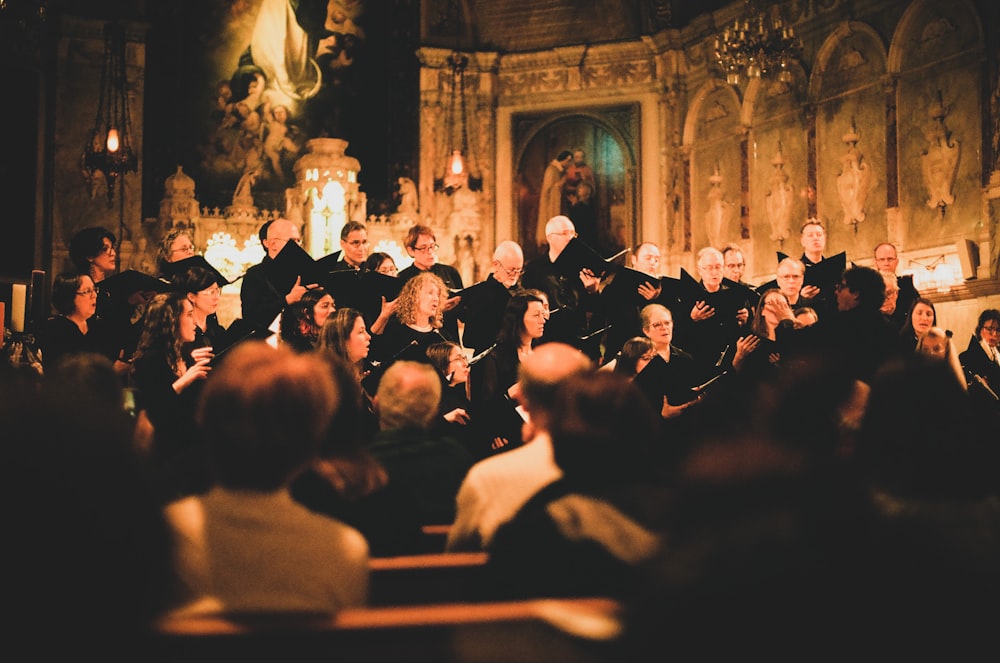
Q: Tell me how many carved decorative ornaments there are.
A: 4